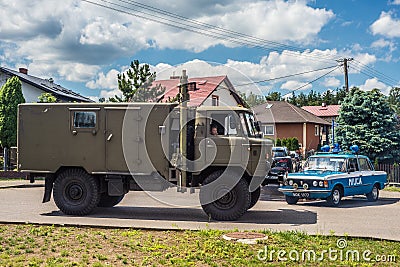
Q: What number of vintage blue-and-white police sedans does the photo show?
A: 1